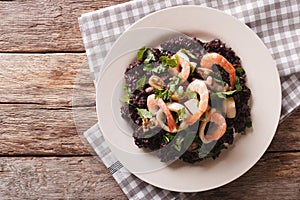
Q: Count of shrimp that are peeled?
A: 5